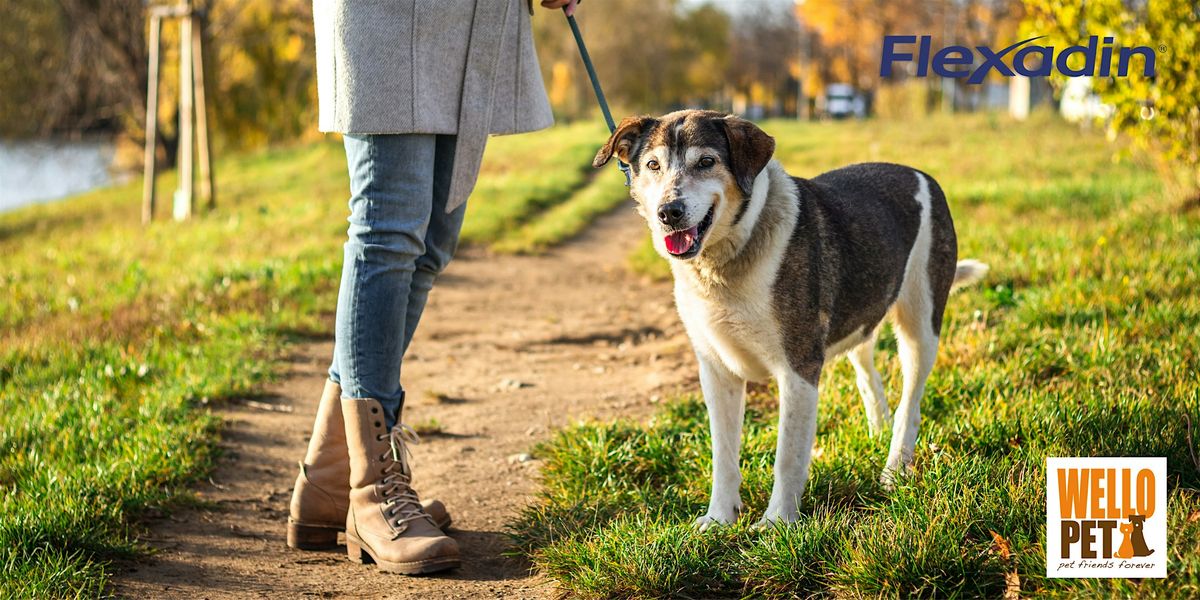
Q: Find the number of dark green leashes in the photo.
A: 1